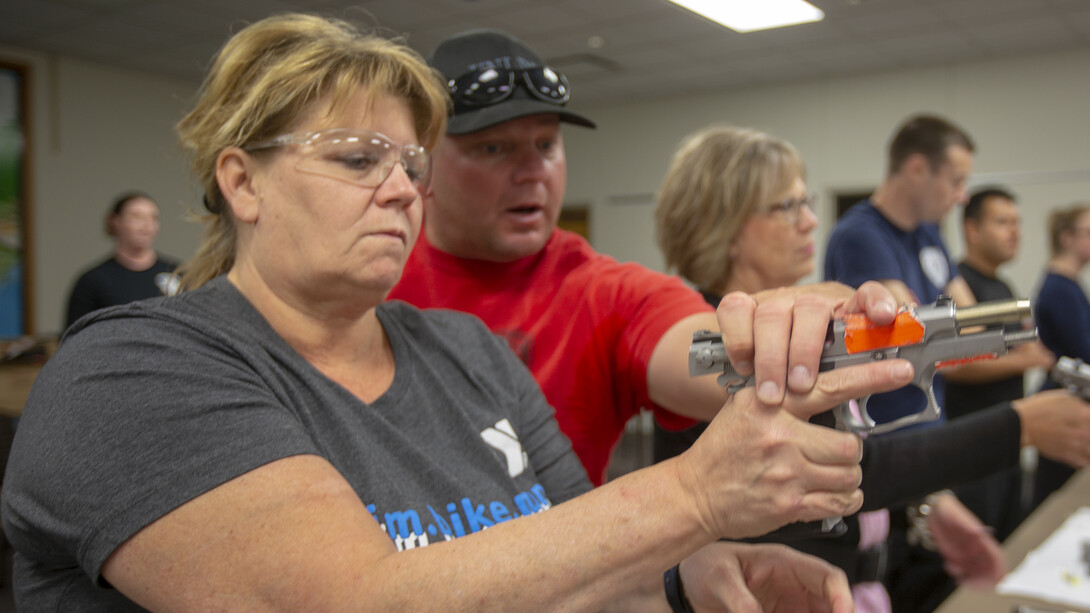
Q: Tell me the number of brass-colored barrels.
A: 1